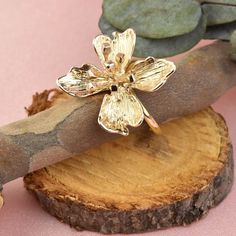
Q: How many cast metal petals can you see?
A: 4